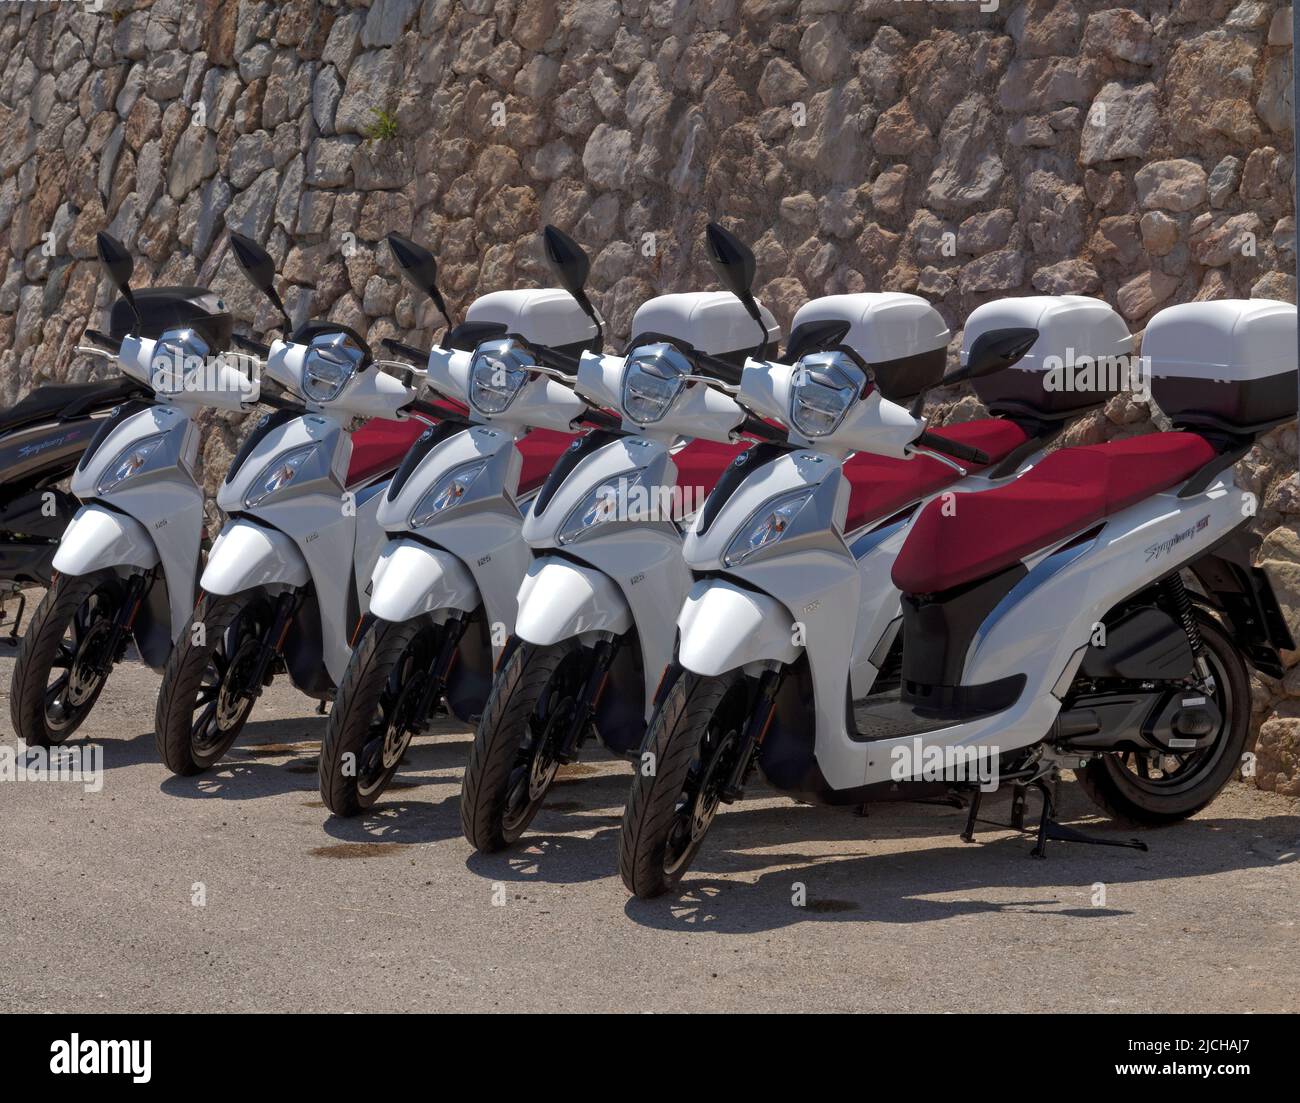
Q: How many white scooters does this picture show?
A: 5